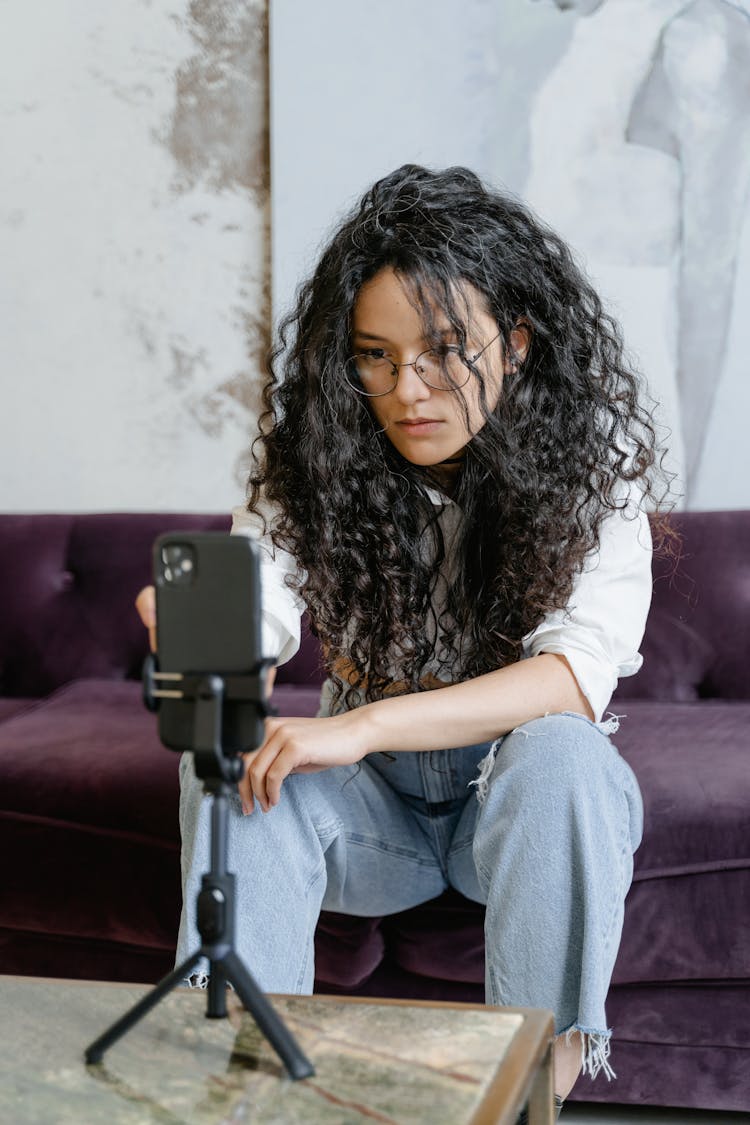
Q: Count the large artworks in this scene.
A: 1